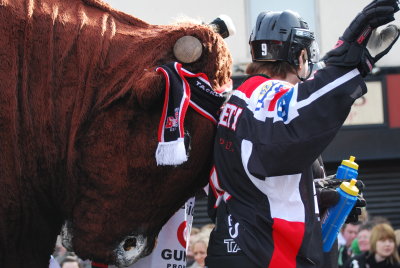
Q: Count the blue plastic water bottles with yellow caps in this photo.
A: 2